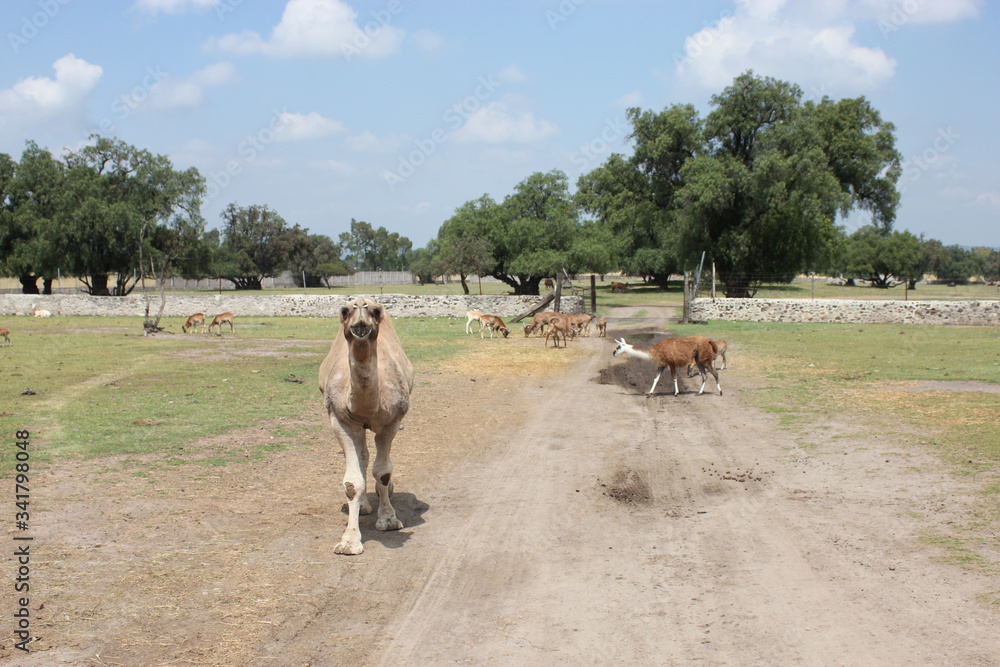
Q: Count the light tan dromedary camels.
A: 1